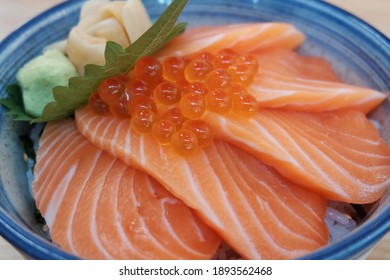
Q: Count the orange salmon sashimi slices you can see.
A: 5